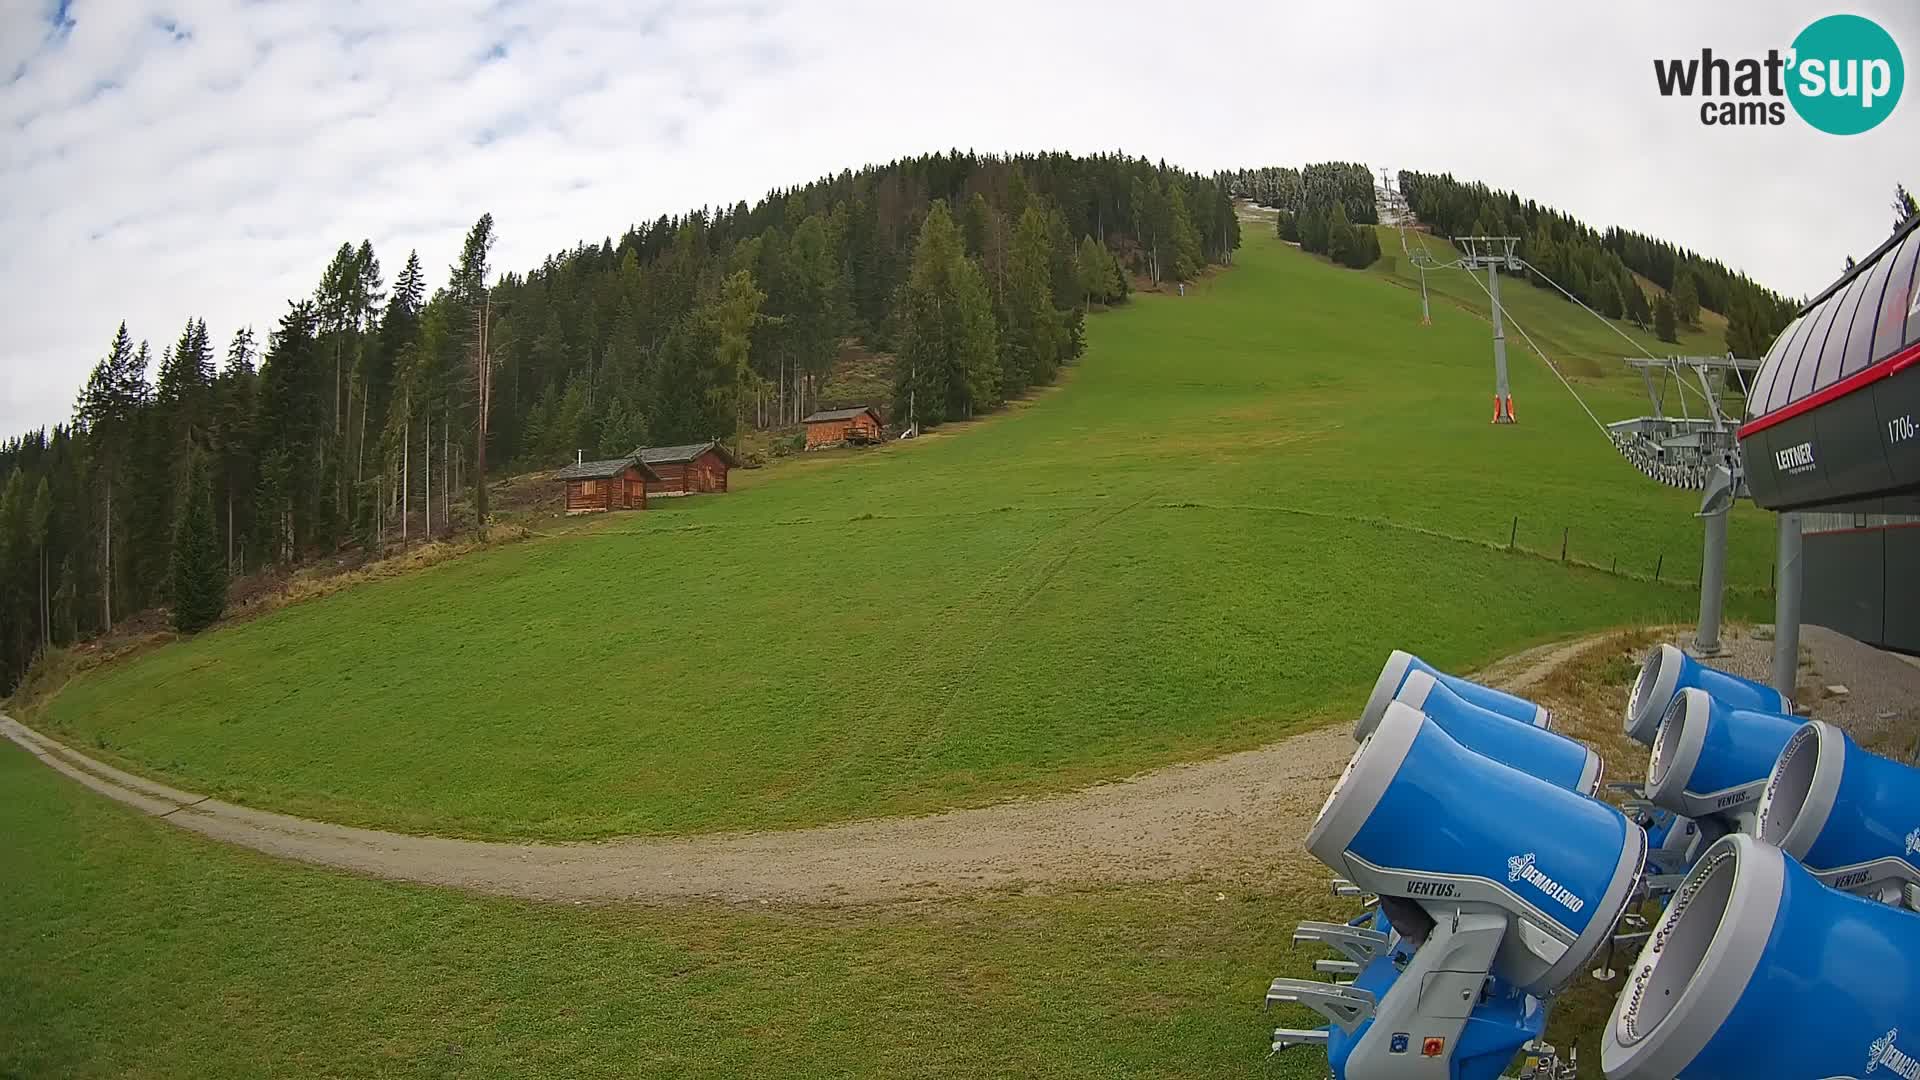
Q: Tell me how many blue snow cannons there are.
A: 7